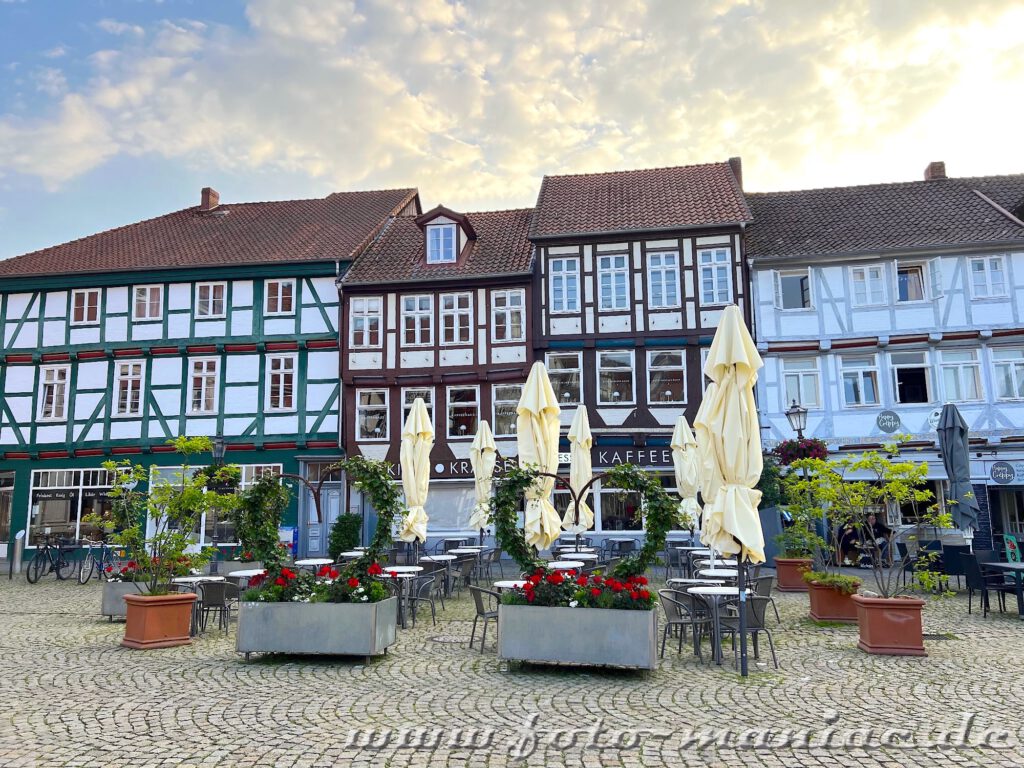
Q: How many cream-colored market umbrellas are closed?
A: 7